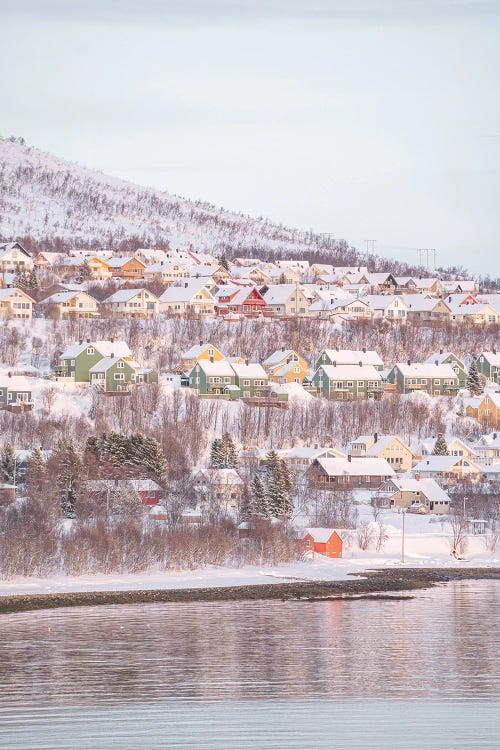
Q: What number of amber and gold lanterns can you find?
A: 0